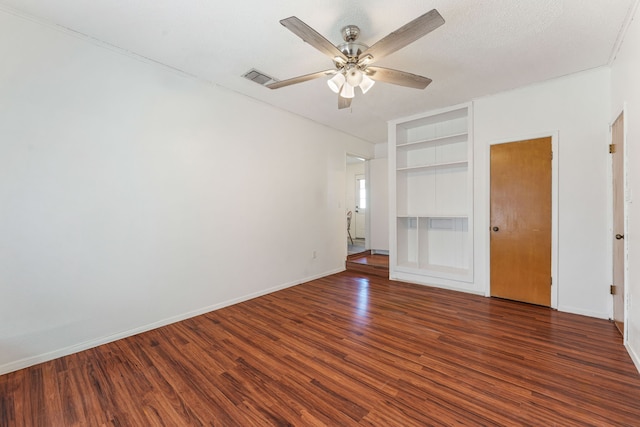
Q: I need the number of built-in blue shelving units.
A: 0